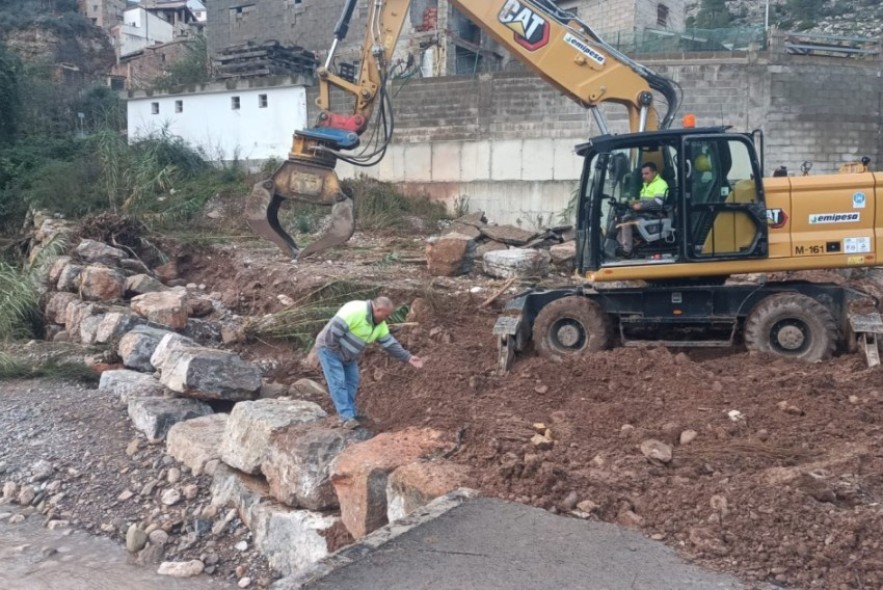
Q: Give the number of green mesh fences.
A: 1